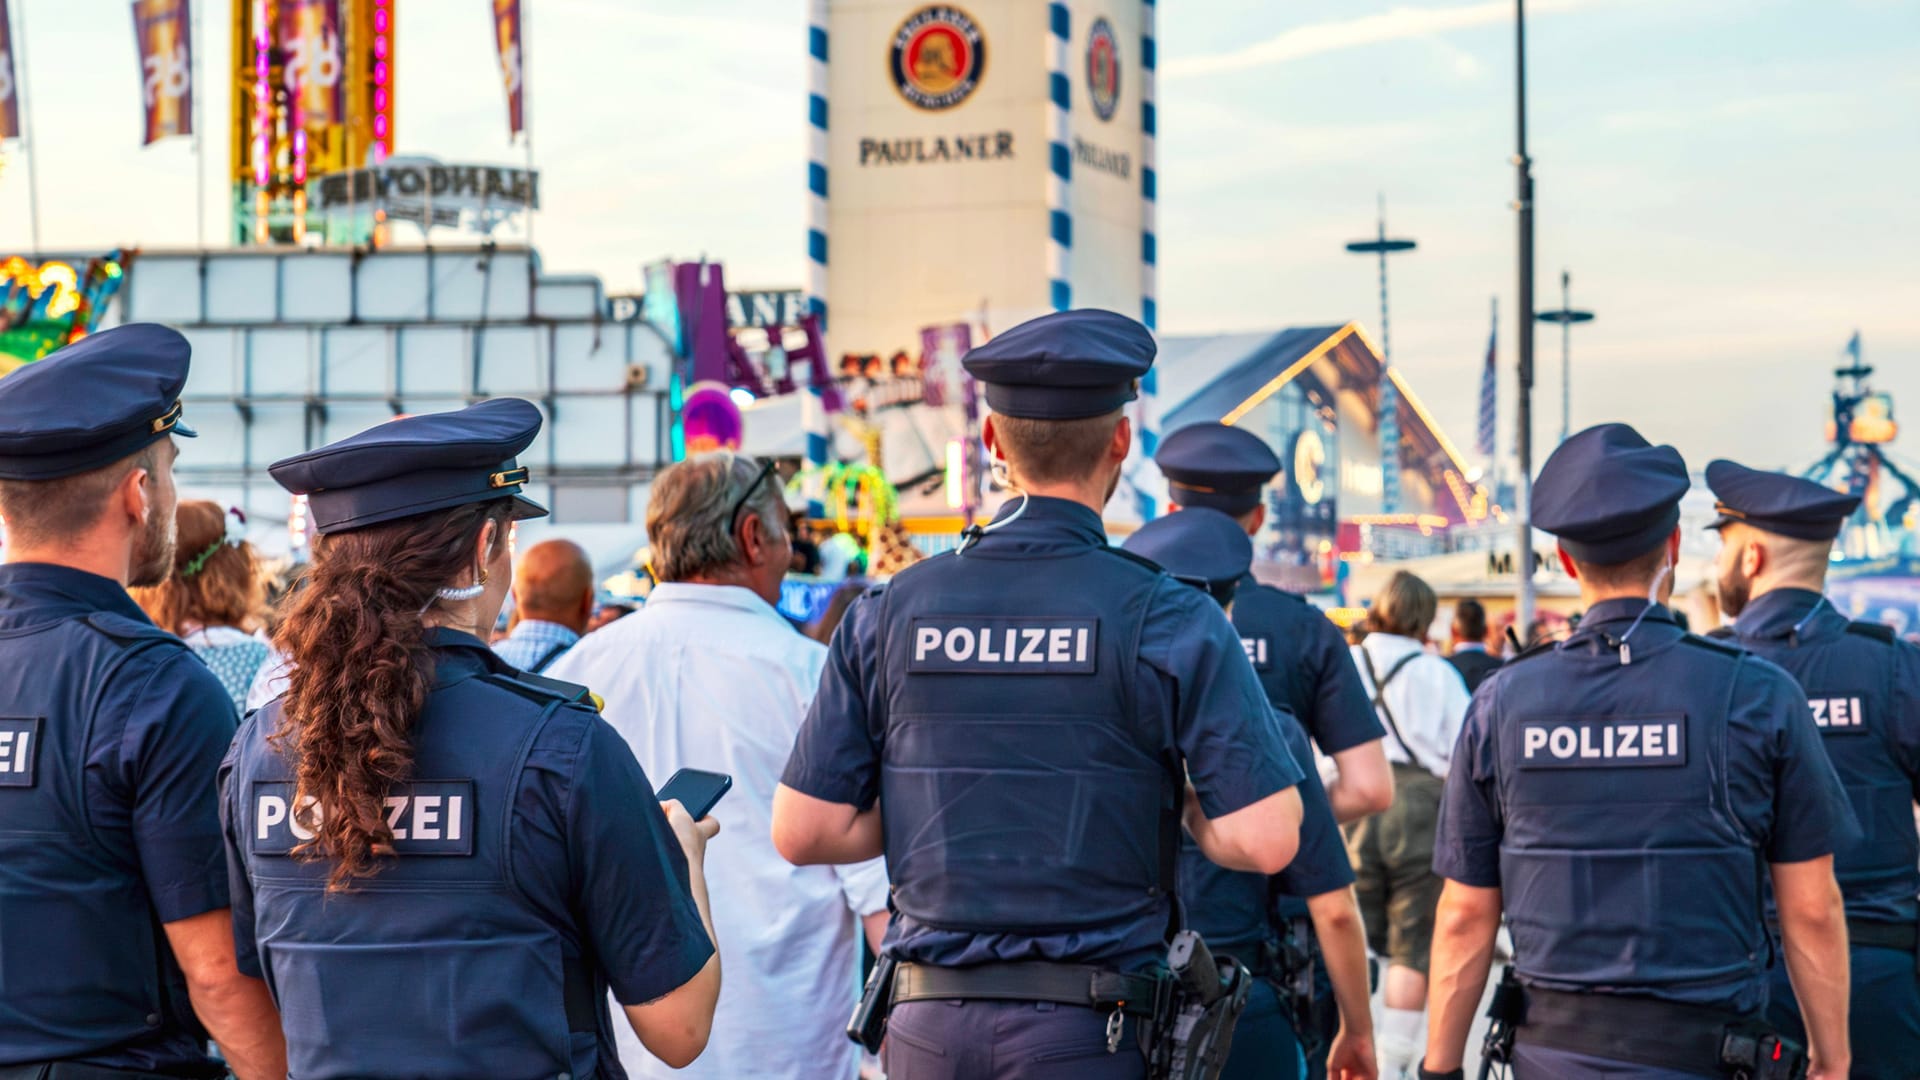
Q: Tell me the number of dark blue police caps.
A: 7